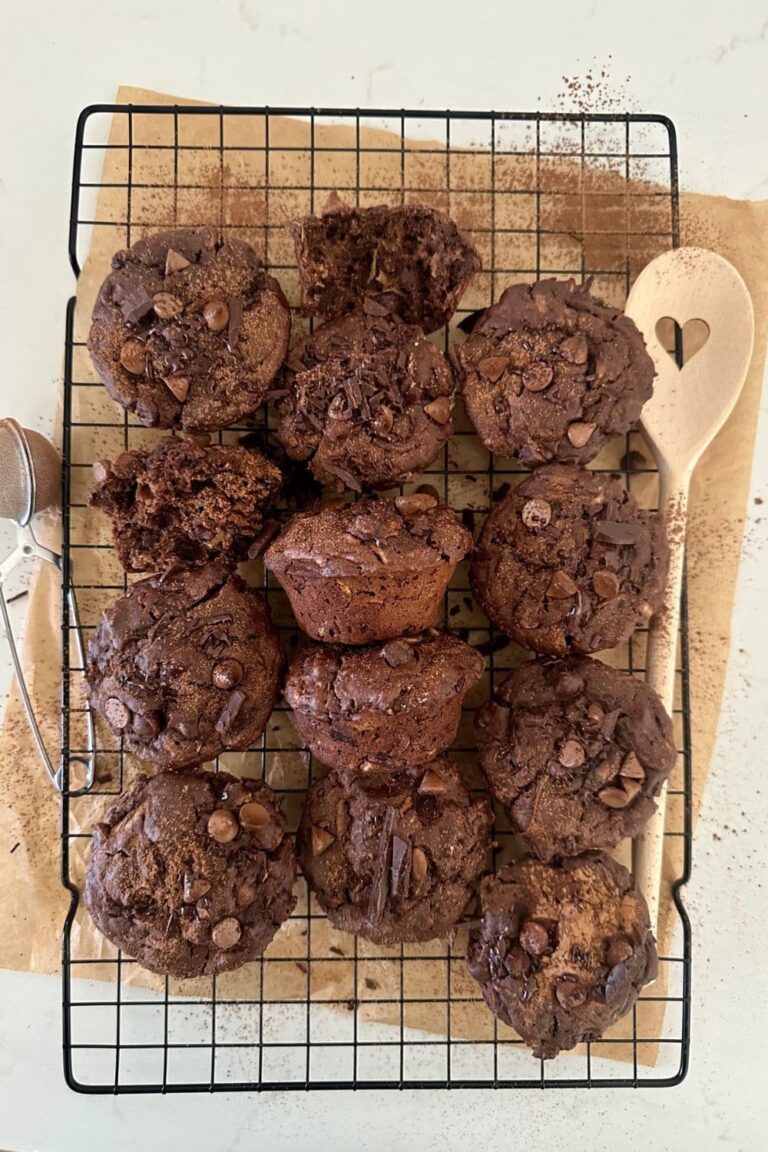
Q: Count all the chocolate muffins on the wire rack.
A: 13